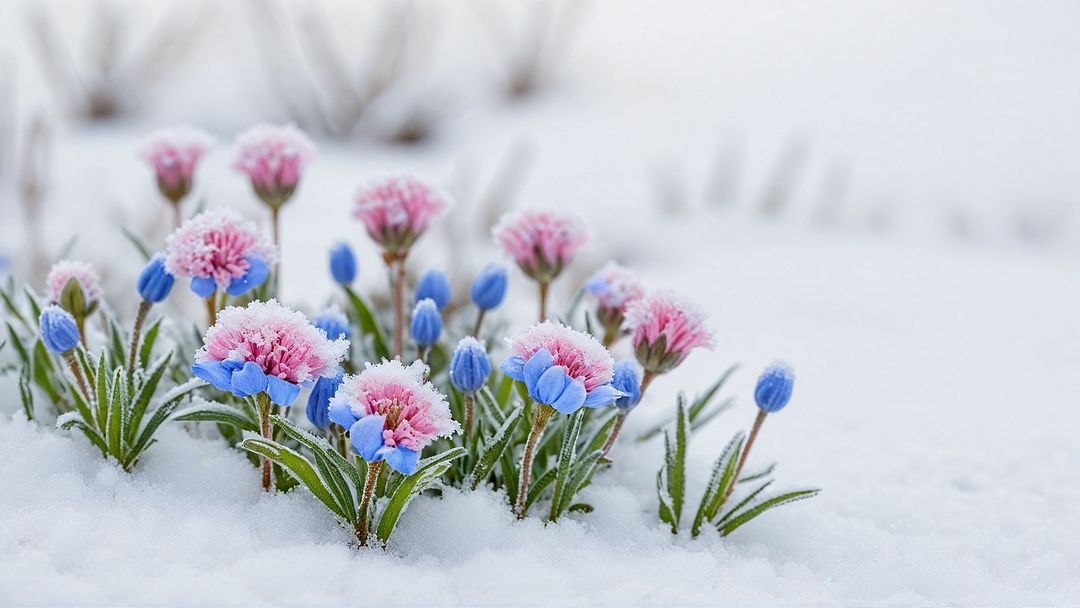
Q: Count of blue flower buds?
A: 11